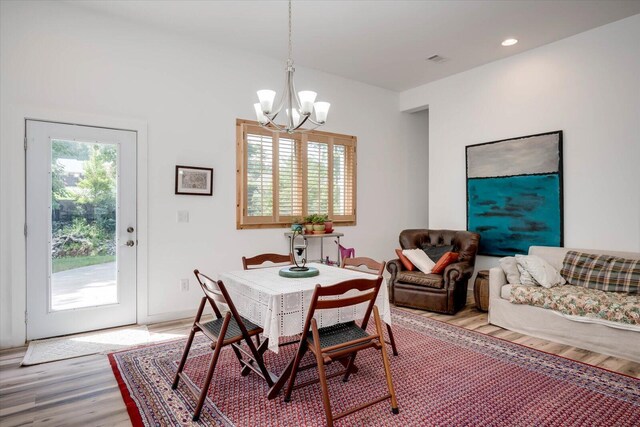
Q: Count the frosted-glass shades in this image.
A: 5